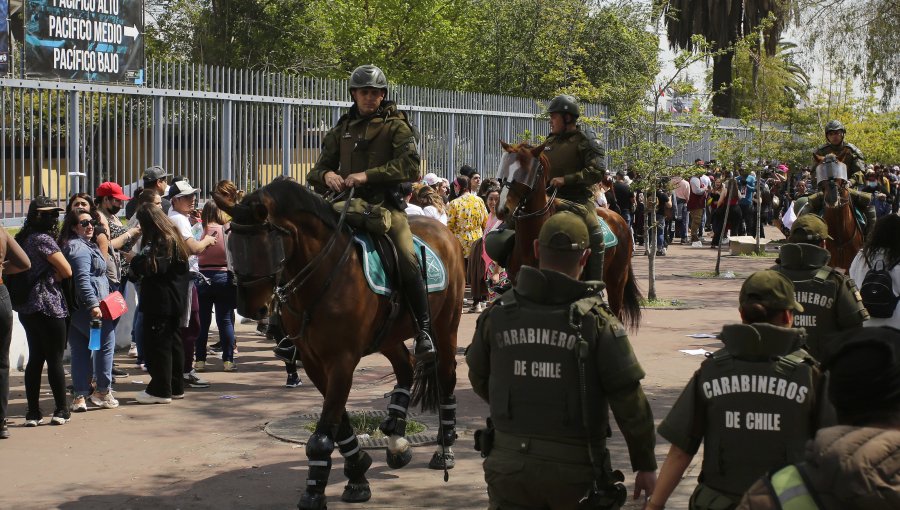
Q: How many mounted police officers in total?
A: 3